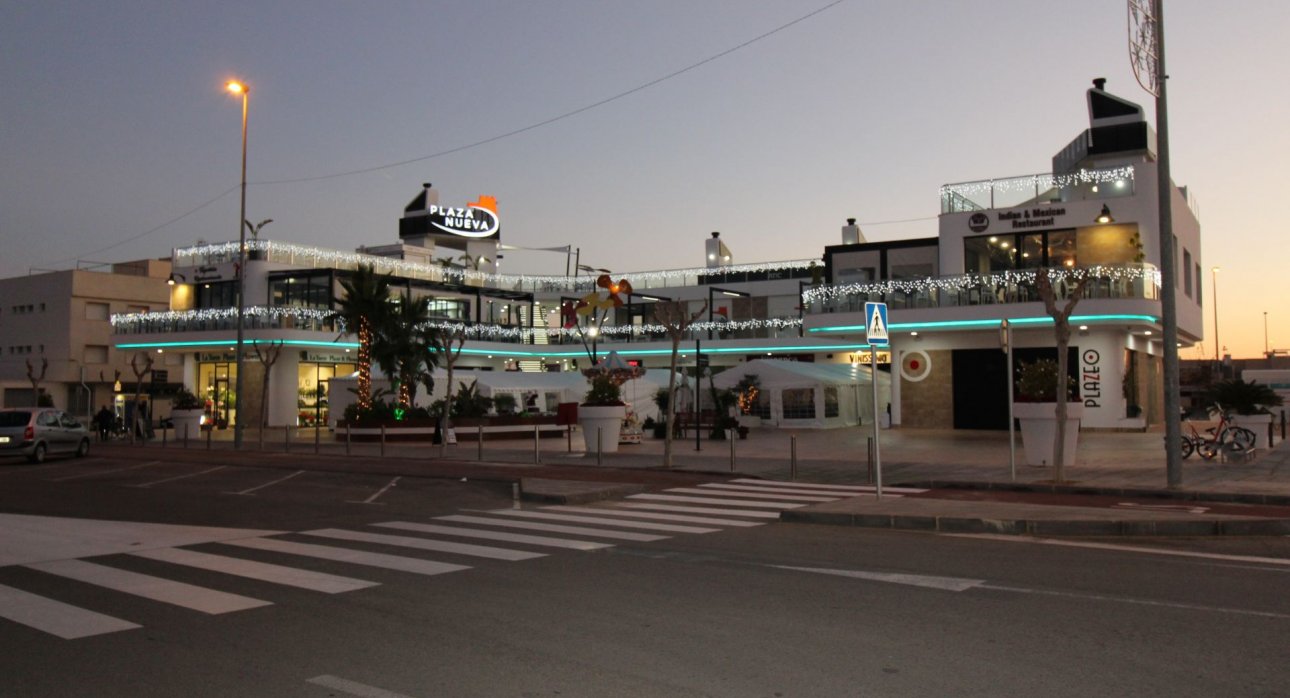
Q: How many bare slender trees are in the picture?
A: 6